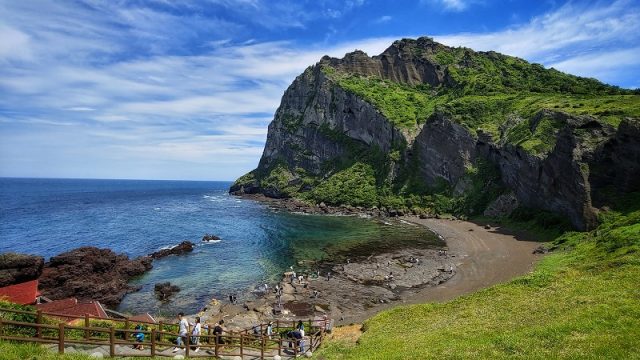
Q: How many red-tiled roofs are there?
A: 3